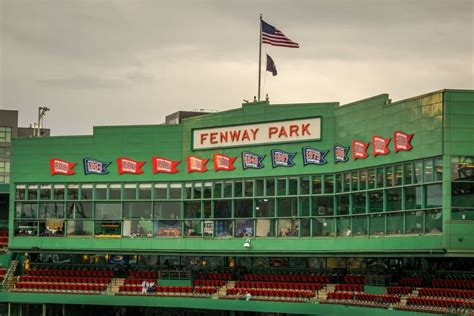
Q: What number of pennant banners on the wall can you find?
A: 13